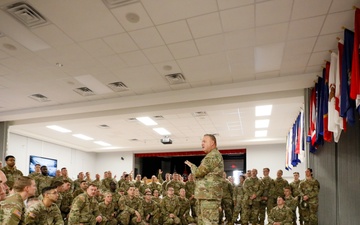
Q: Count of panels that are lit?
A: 8